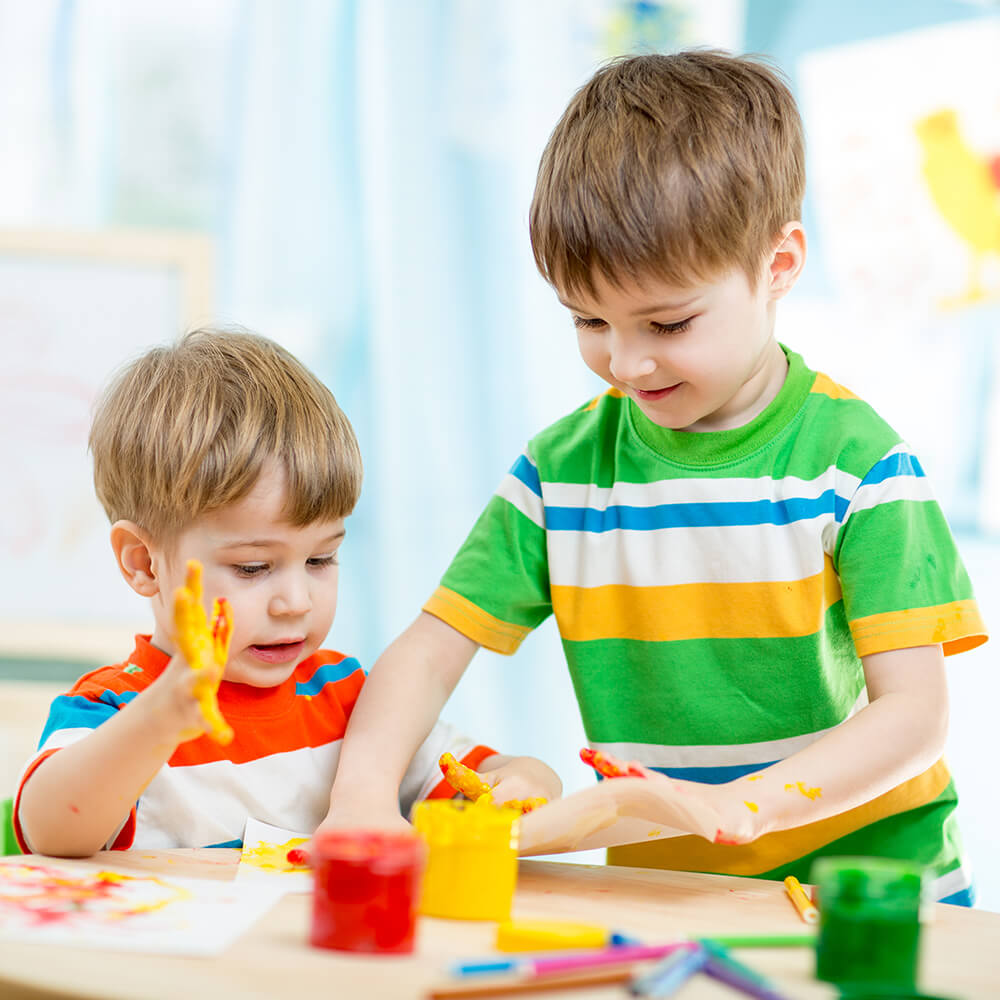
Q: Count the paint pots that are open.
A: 3